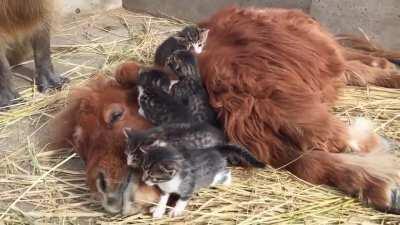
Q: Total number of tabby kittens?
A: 5